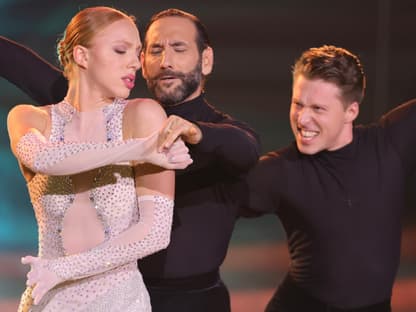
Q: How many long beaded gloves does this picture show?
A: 2